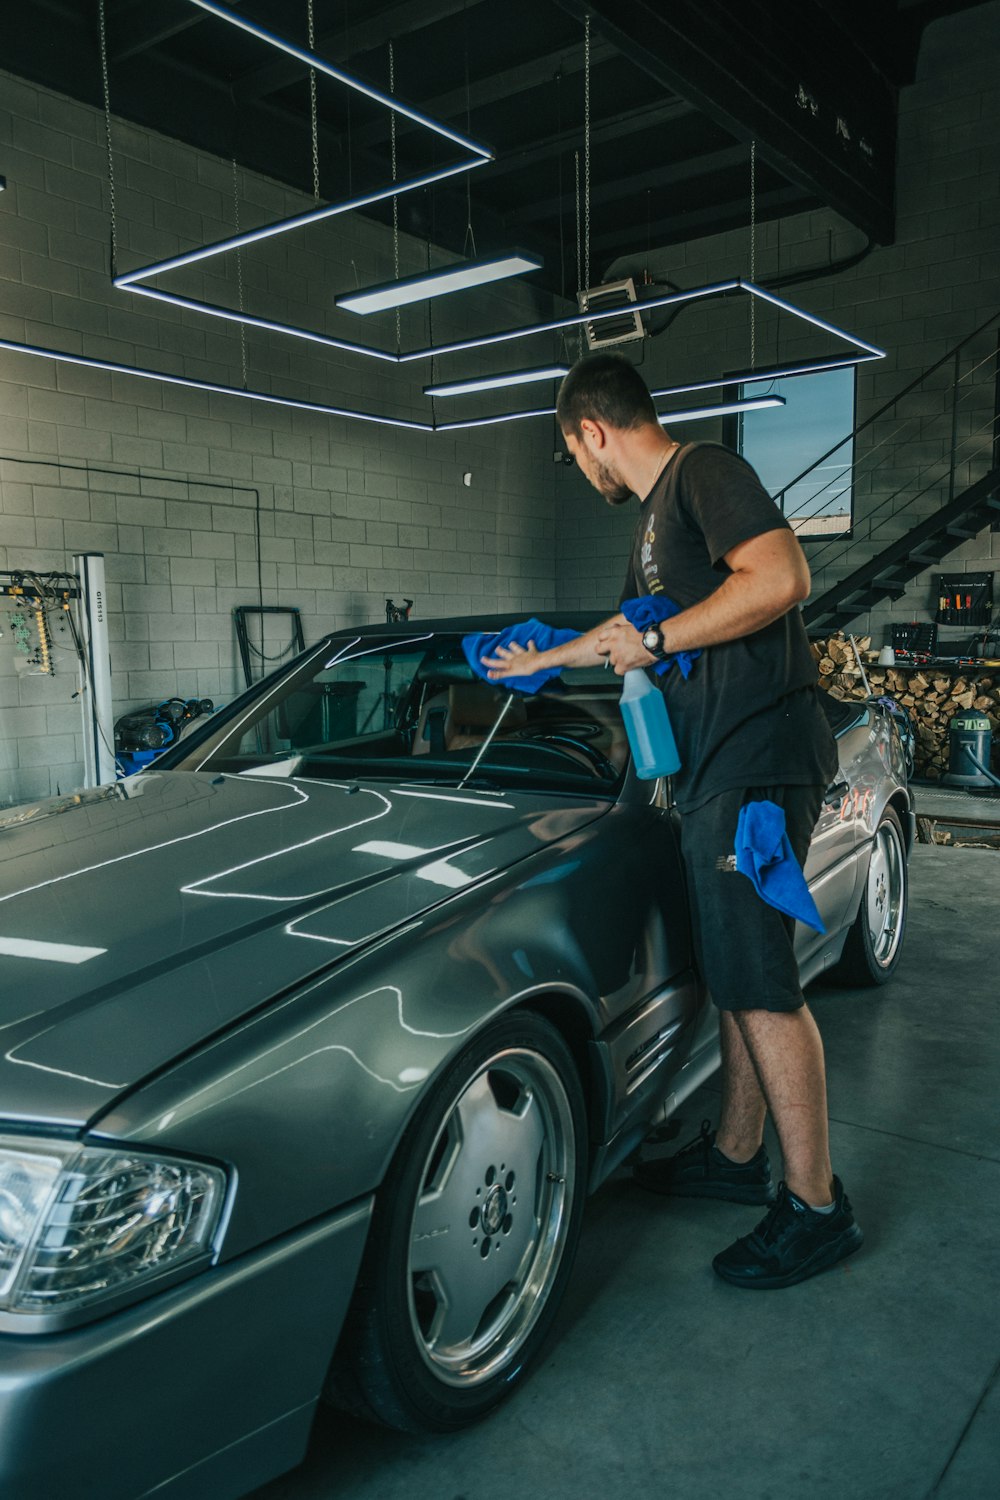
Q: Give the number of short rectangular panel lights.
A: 3